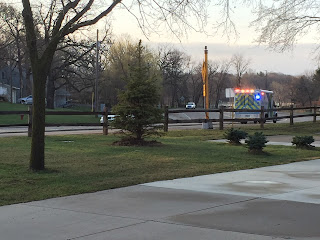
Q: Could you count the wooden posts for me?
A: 7